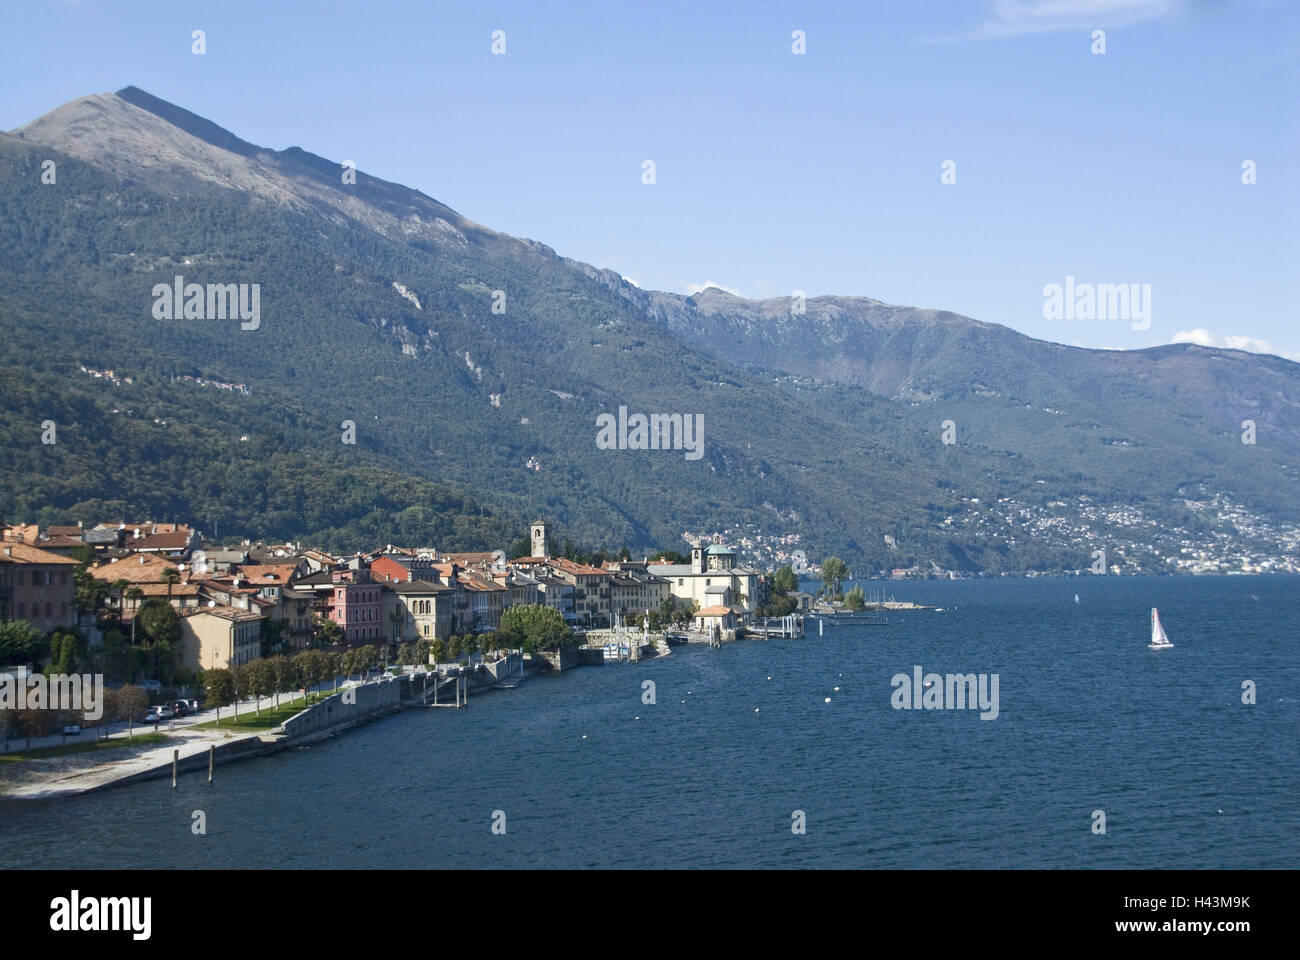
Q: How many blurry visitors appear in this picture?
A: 0